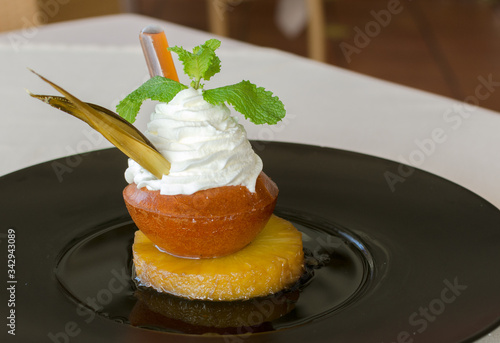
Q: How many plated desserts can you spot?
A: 1